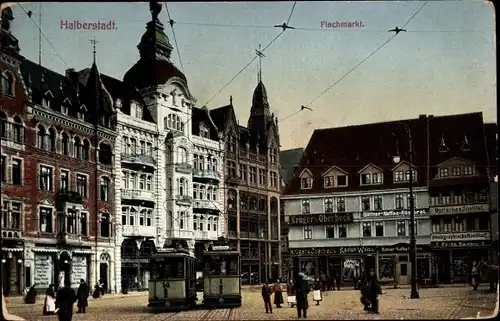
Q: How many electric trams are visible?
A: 2